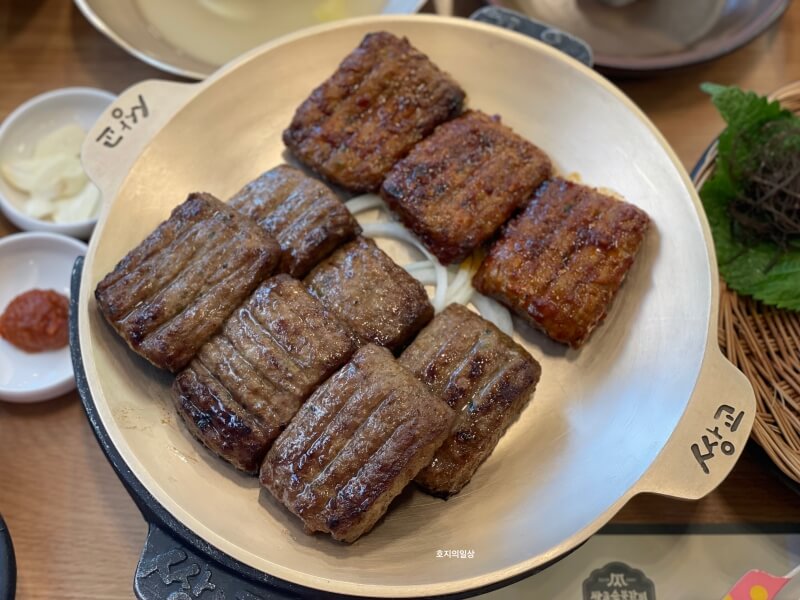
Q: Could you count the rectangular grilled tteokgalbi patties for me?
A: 9